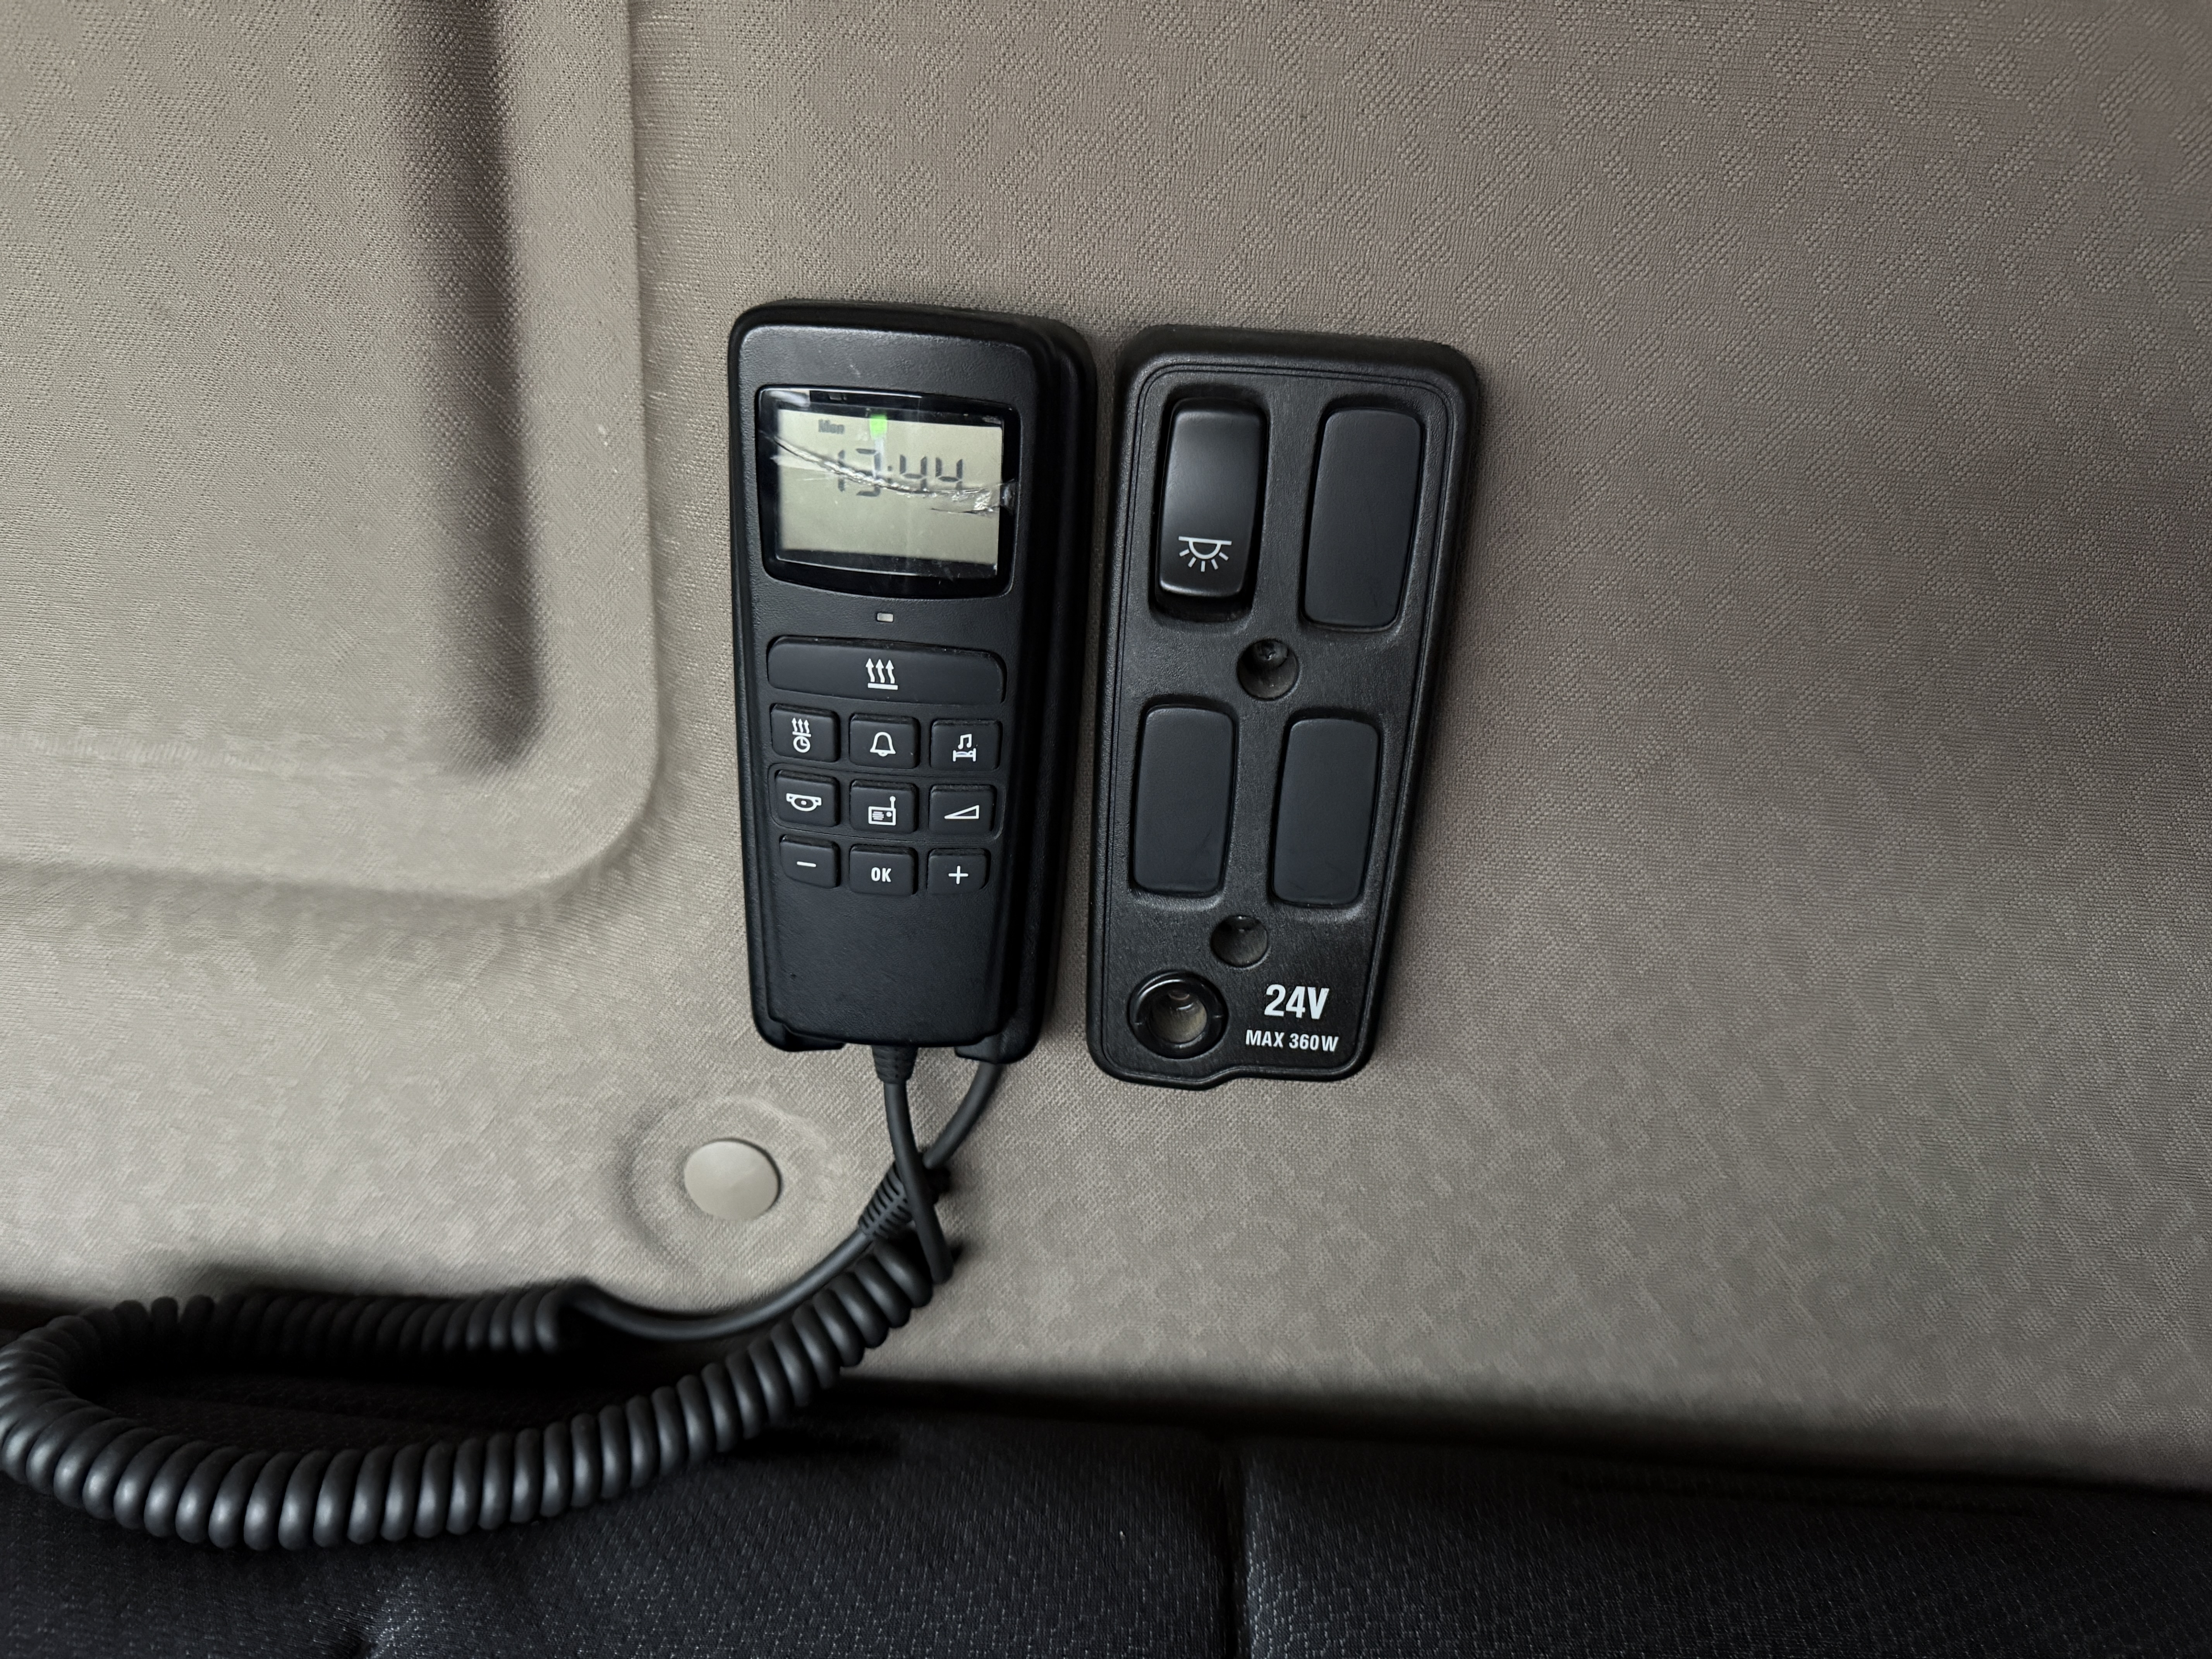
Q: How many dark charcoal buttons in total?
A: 14